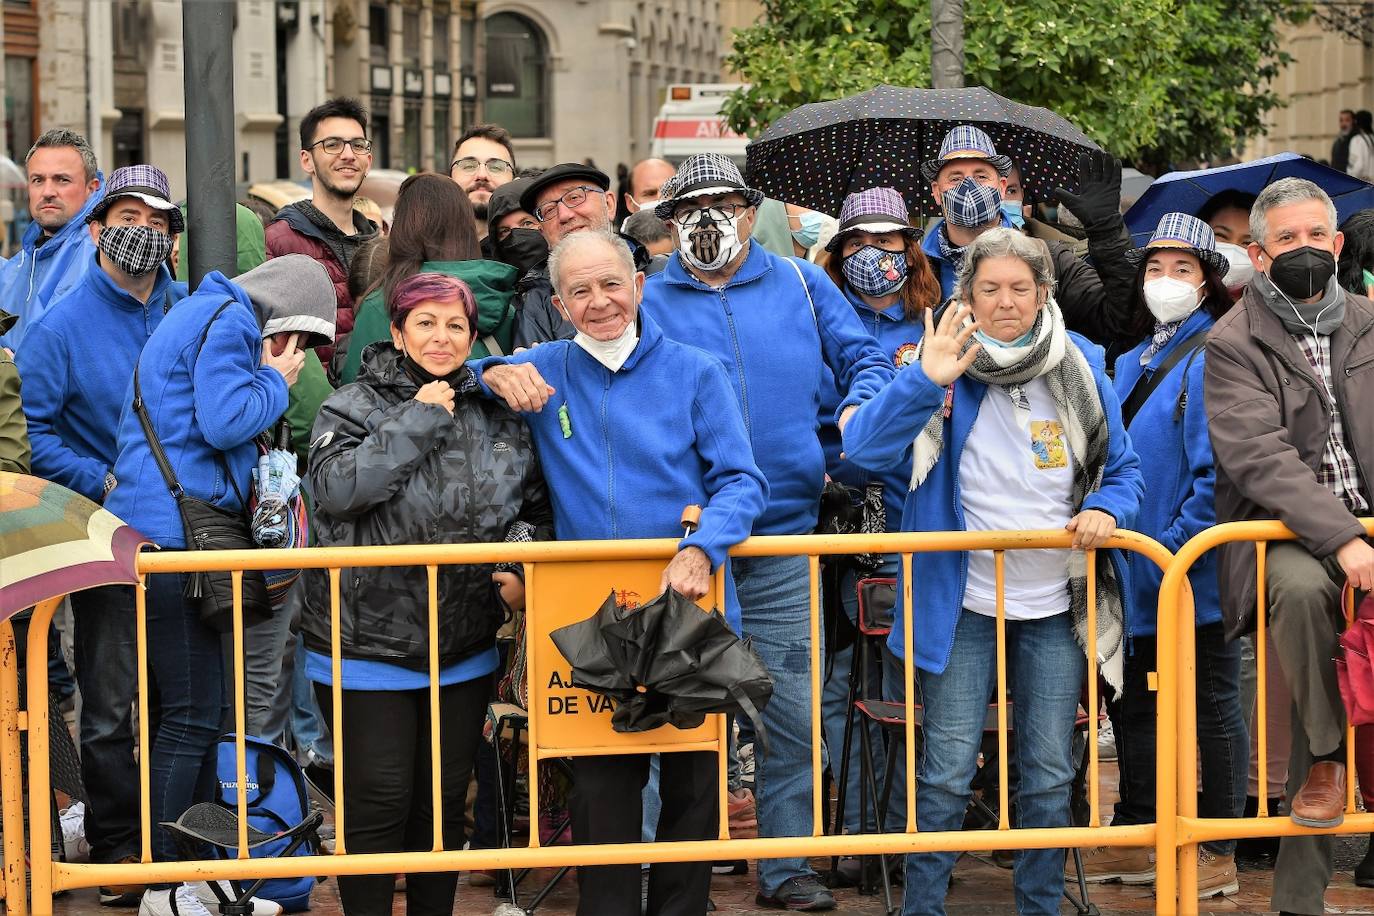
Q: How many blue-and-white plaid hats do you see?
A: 2